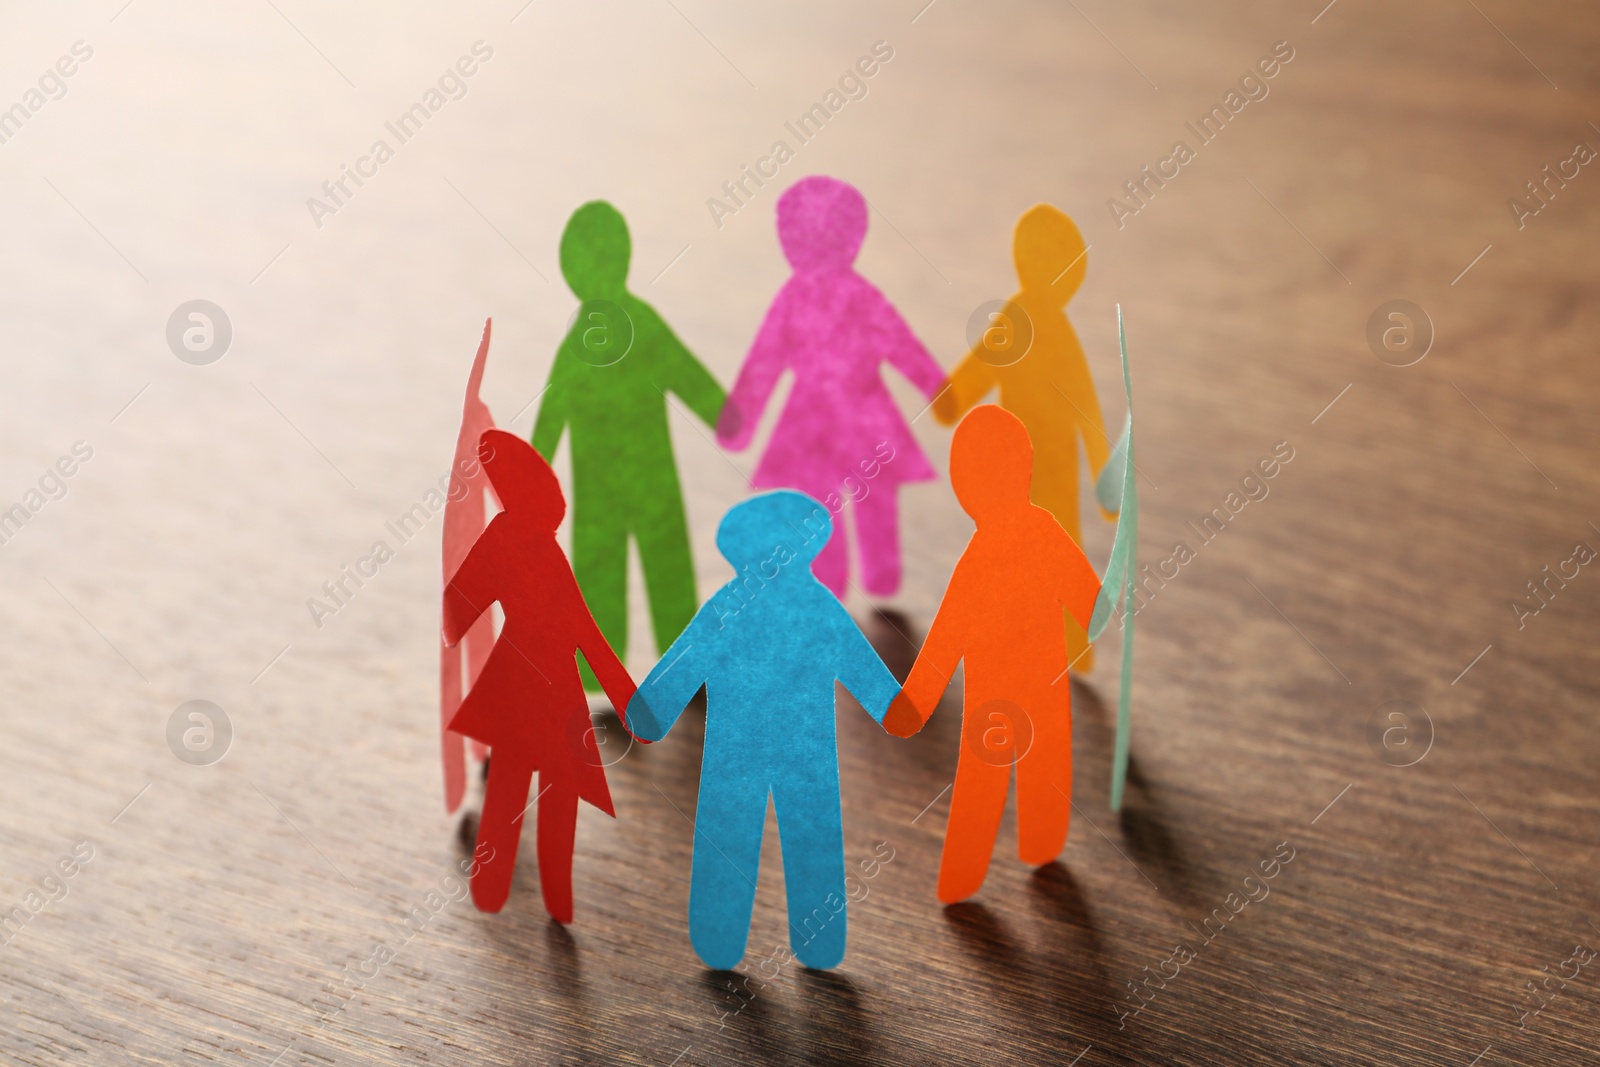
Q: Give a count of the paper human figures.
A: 8